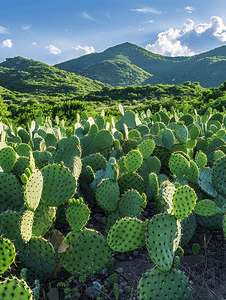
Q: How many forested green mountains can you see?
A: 3